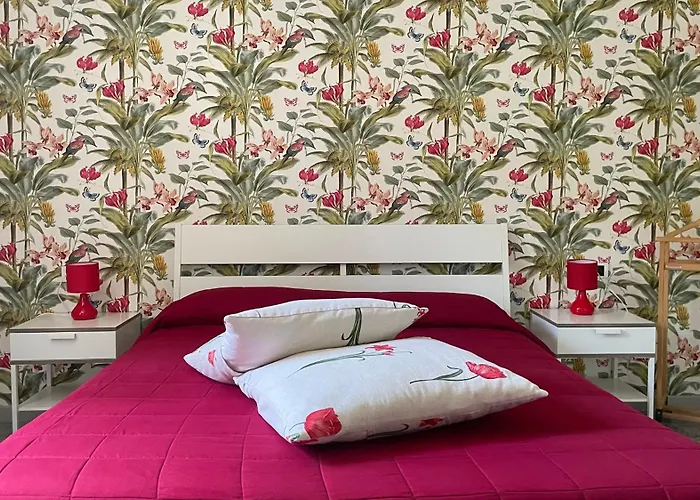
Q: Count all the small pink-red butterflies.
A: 14